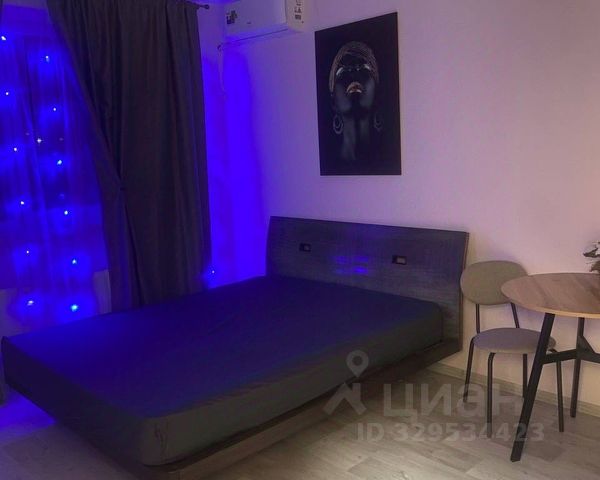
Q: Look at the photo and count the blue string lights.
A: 14